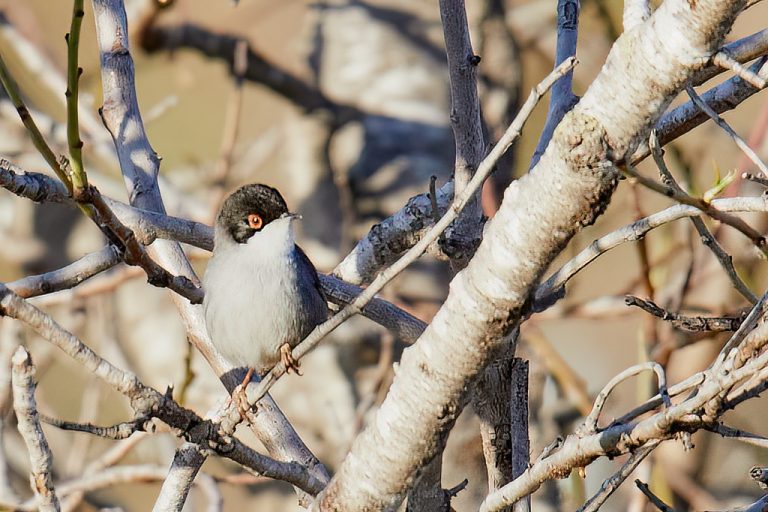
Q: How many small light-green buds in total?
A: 1